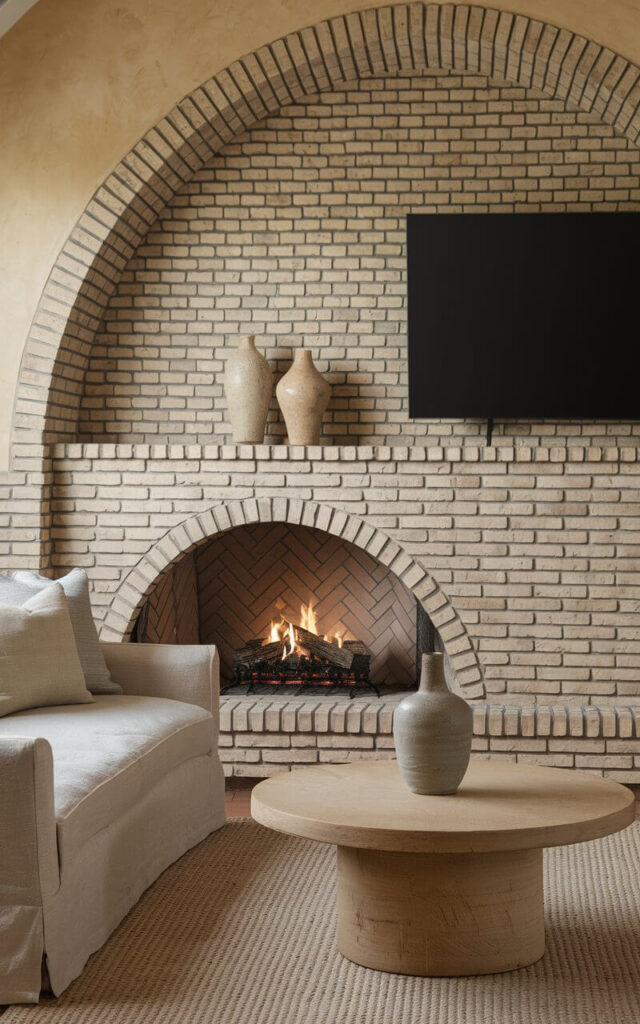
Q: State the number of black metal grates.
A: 1